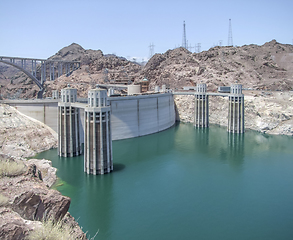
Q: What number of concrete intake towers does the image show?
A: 4